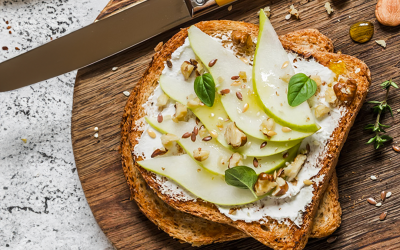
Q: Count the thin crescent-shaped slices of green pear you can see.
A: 5